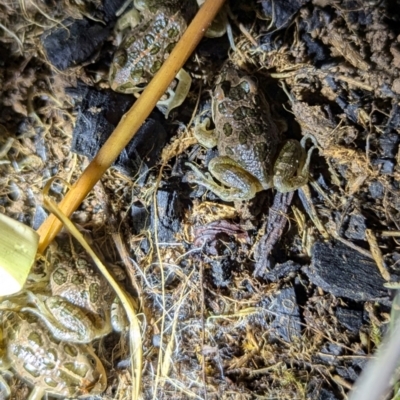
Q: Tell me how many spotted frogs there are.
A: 4